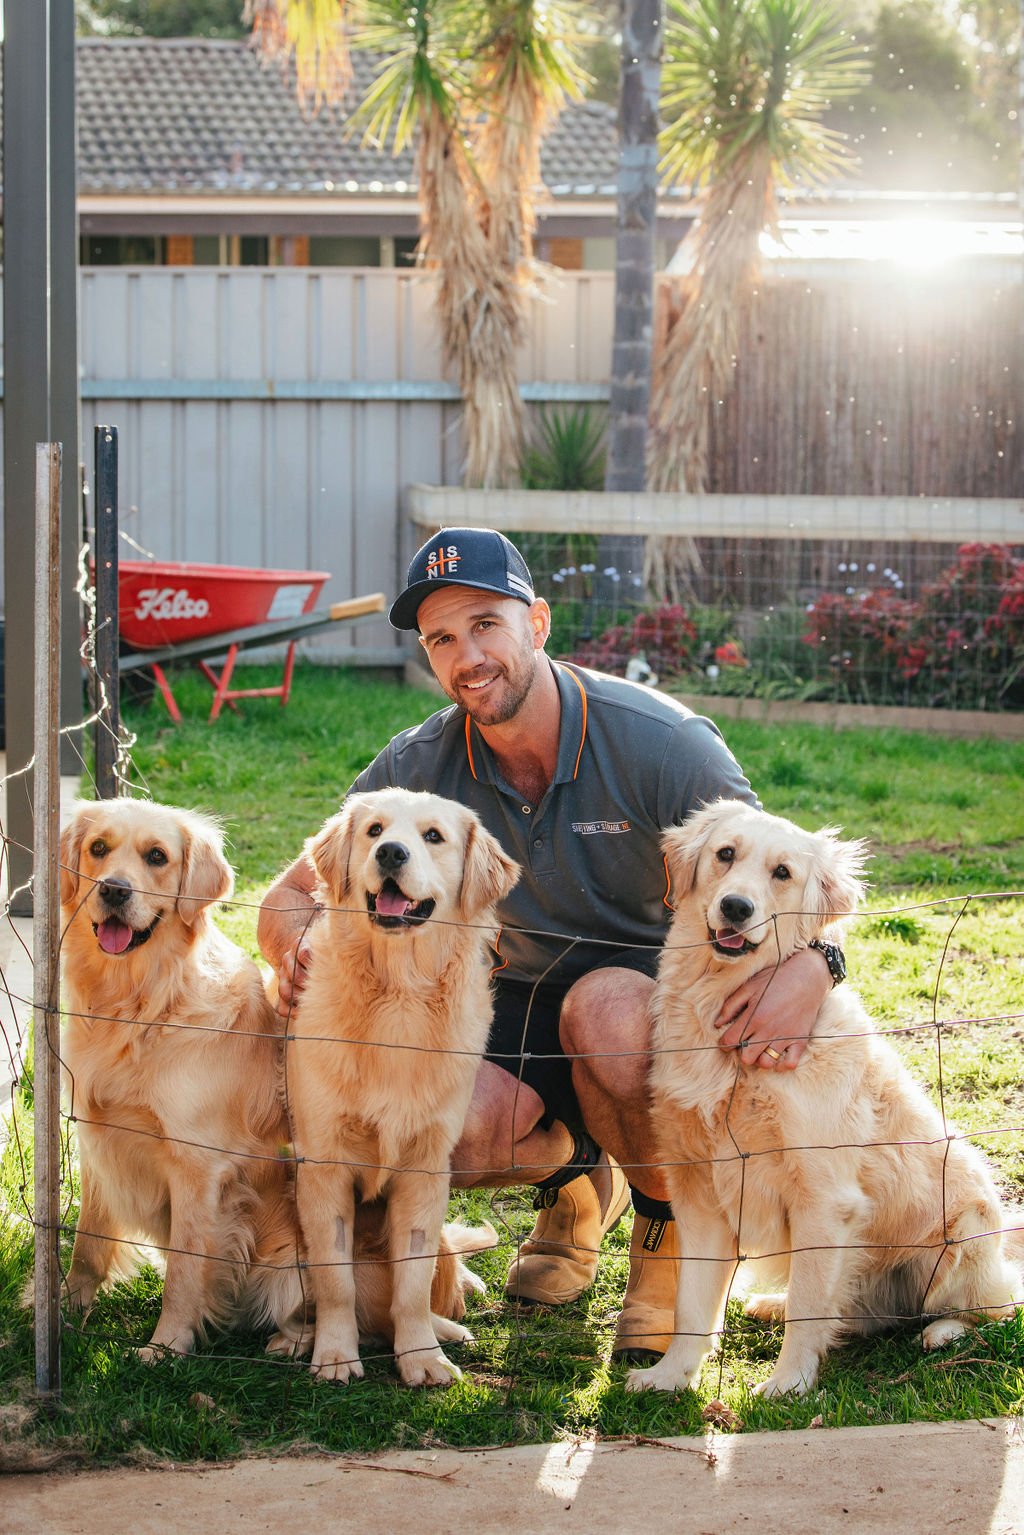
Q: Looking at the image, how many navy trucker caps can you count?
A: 1